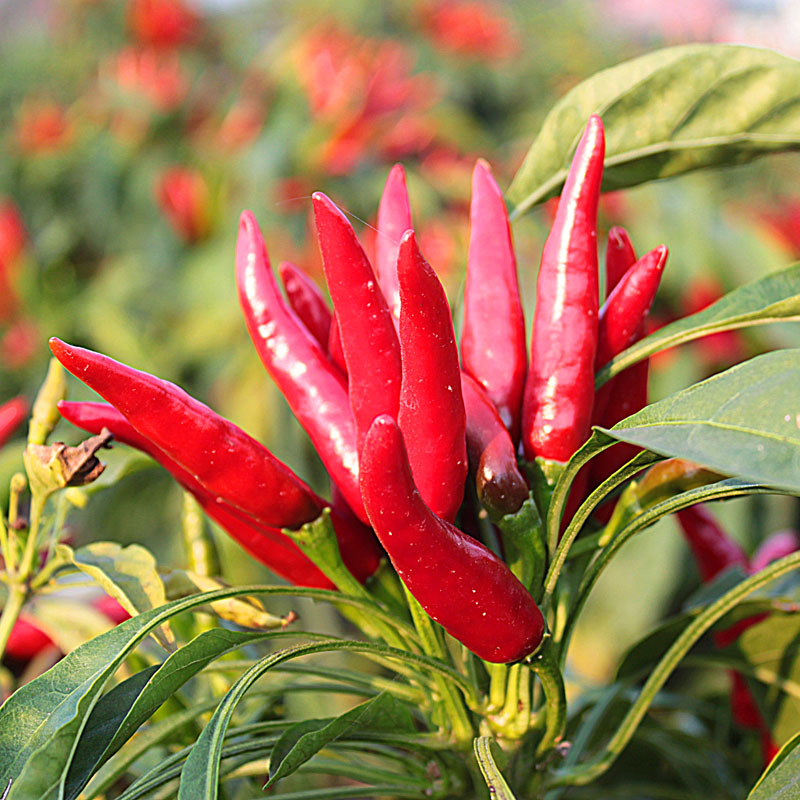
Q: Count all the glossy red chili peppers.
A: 13